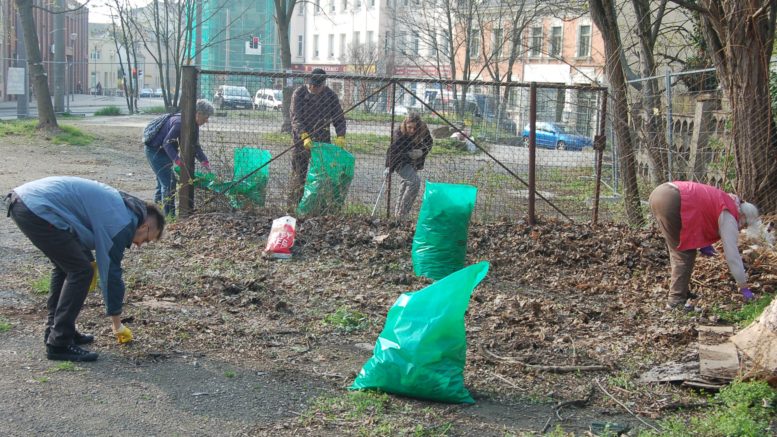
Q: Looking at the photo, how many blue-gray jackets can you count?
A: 1